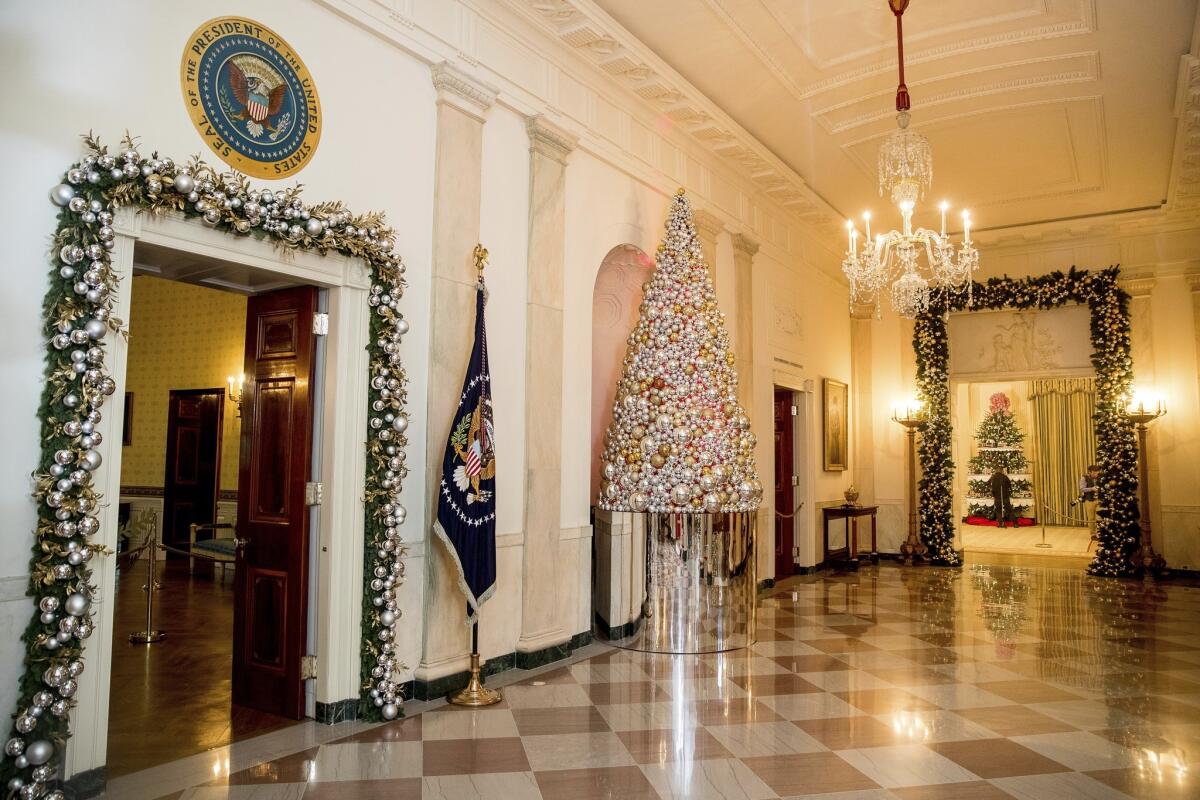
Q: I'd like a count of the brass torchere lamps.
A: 2